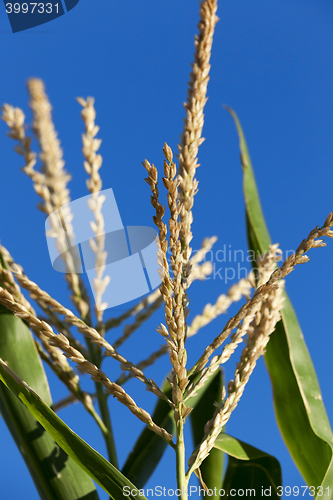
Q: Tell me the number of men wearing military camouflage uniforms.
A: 0